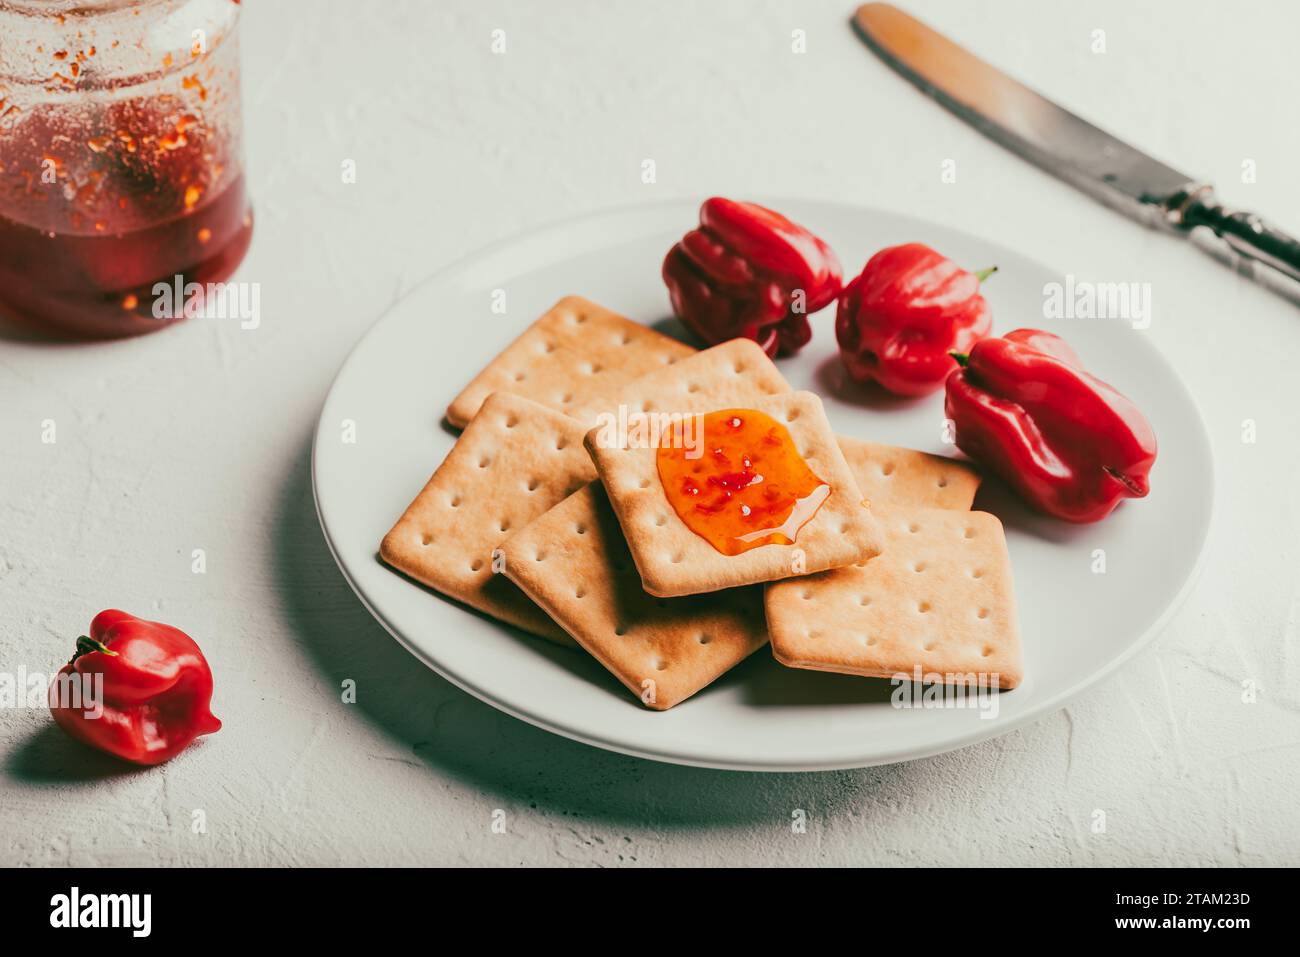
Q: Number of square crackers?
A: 7